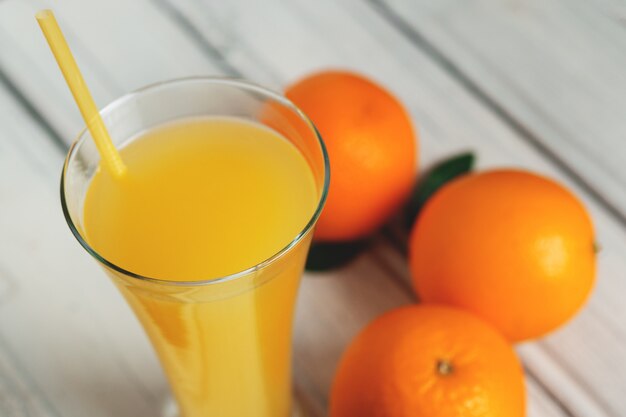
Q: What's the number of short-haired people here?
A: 0